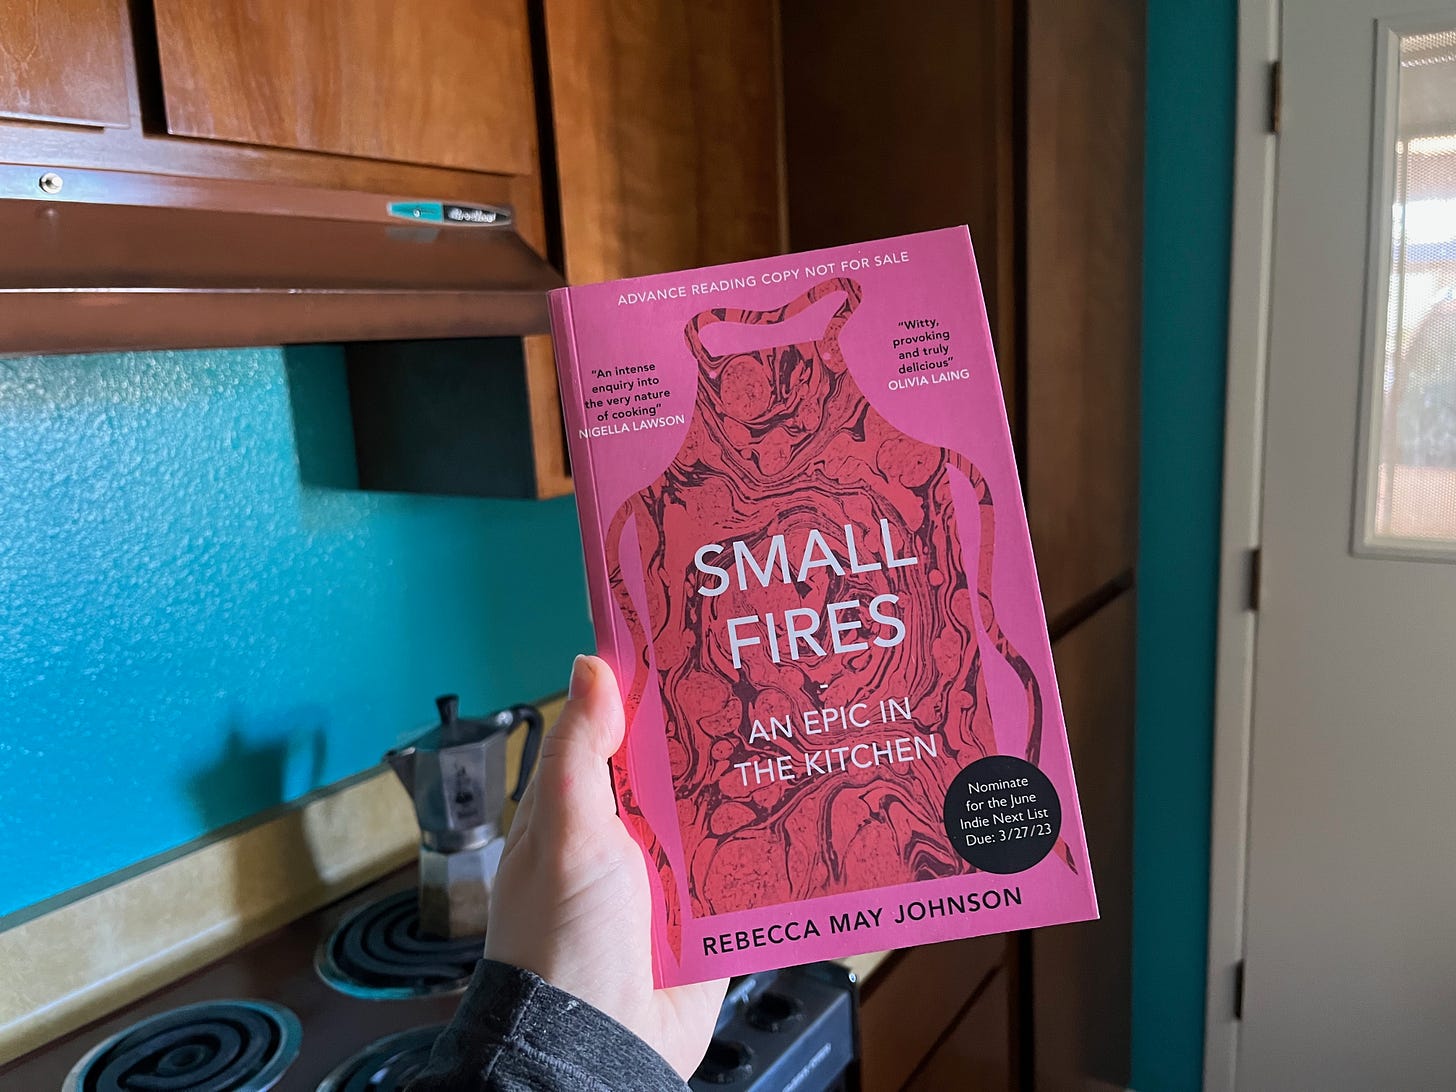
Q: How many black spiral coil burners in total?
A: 3